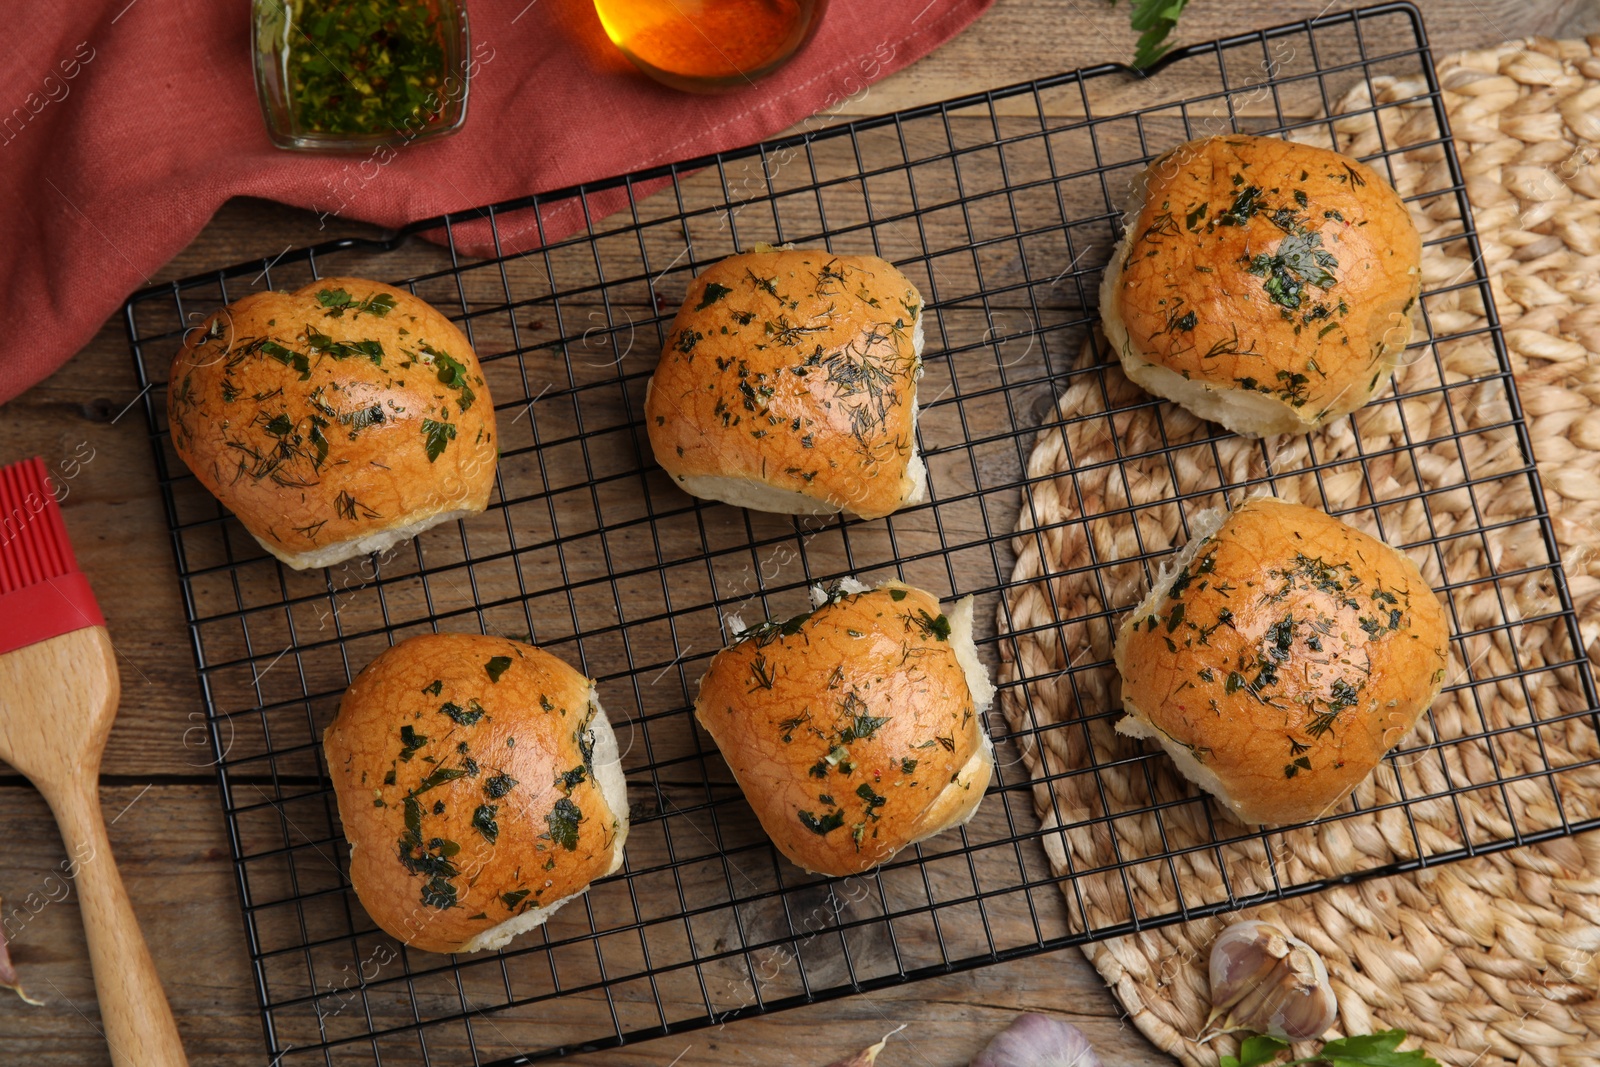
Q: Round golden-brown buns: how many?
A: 6